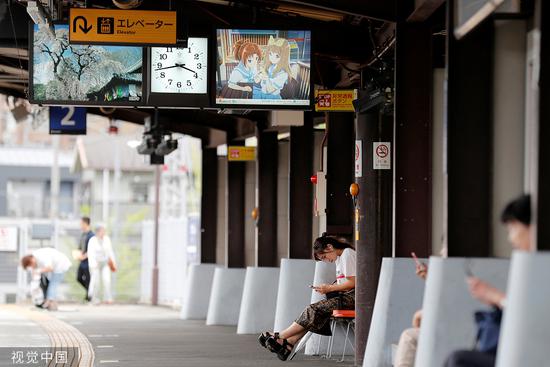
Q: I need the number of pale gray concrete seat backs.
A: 8